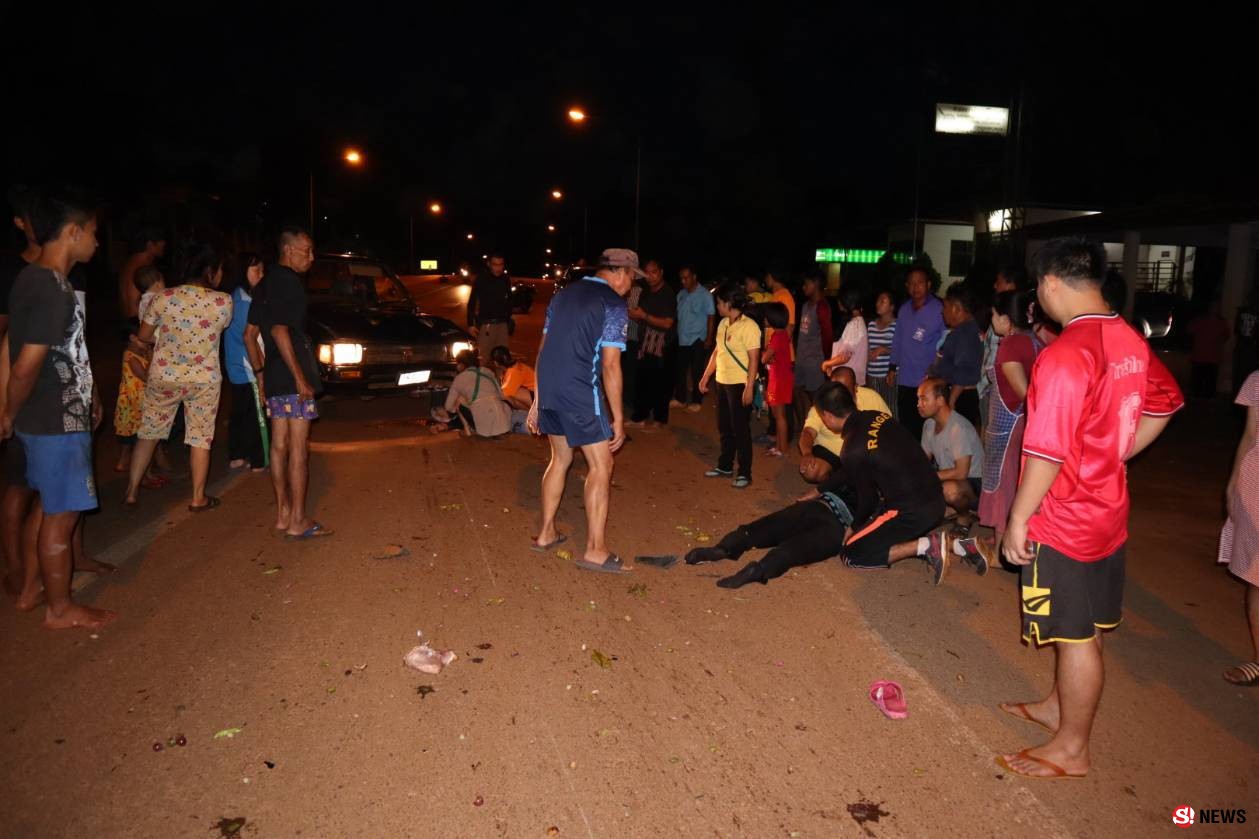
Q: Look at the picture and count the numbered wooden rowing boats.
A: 0